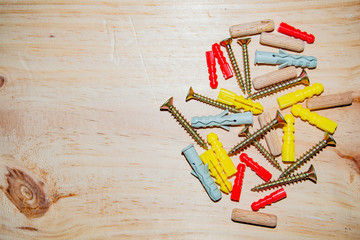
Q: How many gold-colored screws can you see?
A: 9